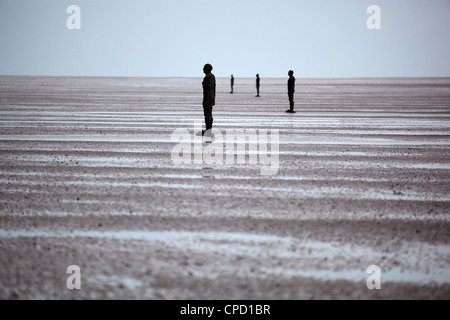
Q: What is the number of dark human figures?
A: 4